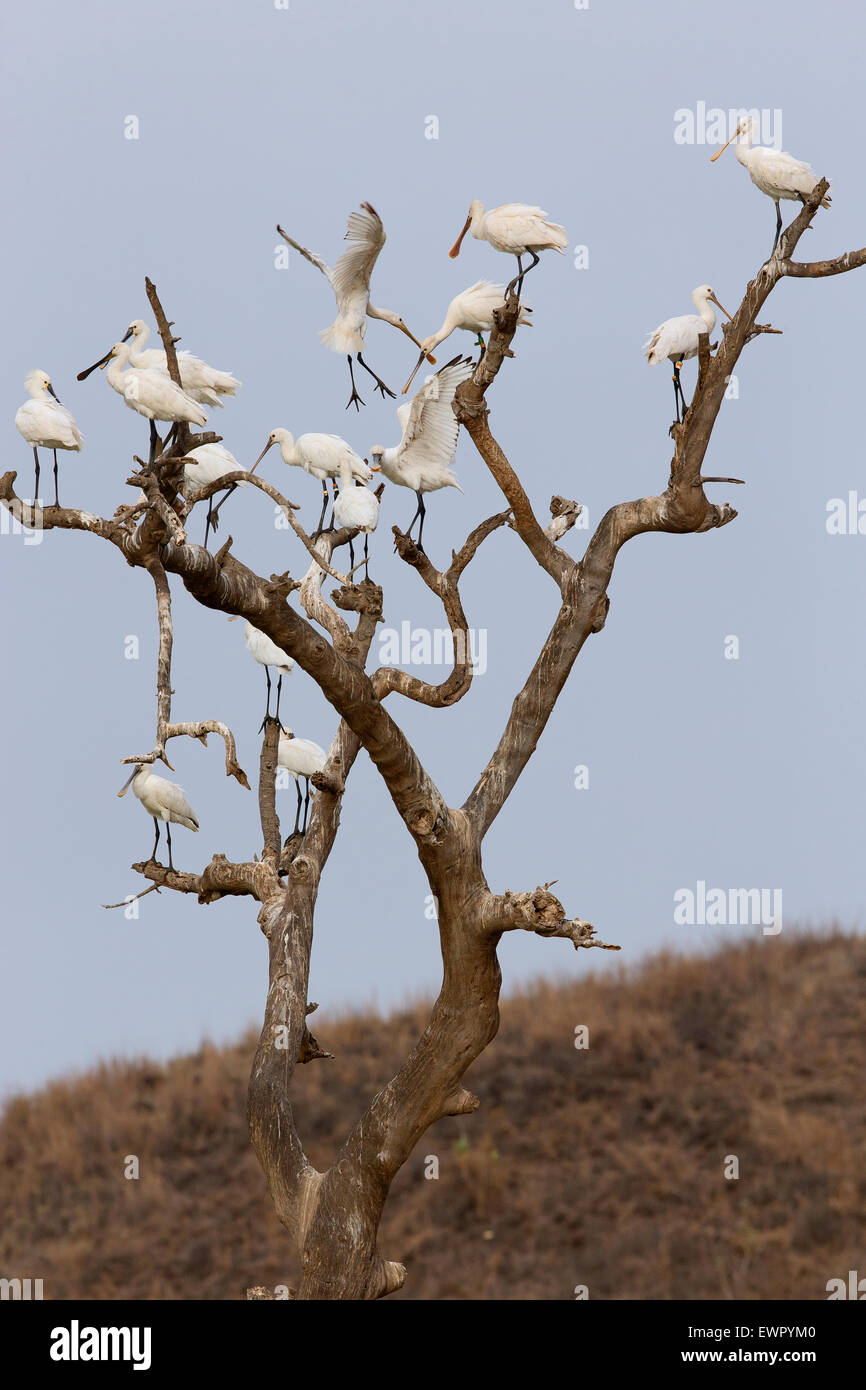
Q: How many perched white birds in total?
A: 14